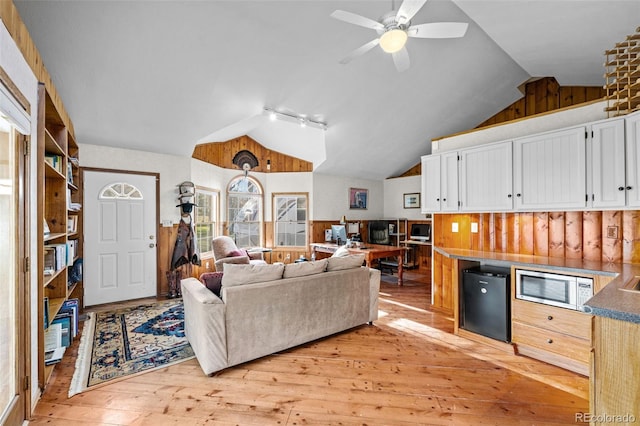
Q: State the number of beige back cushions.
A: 3